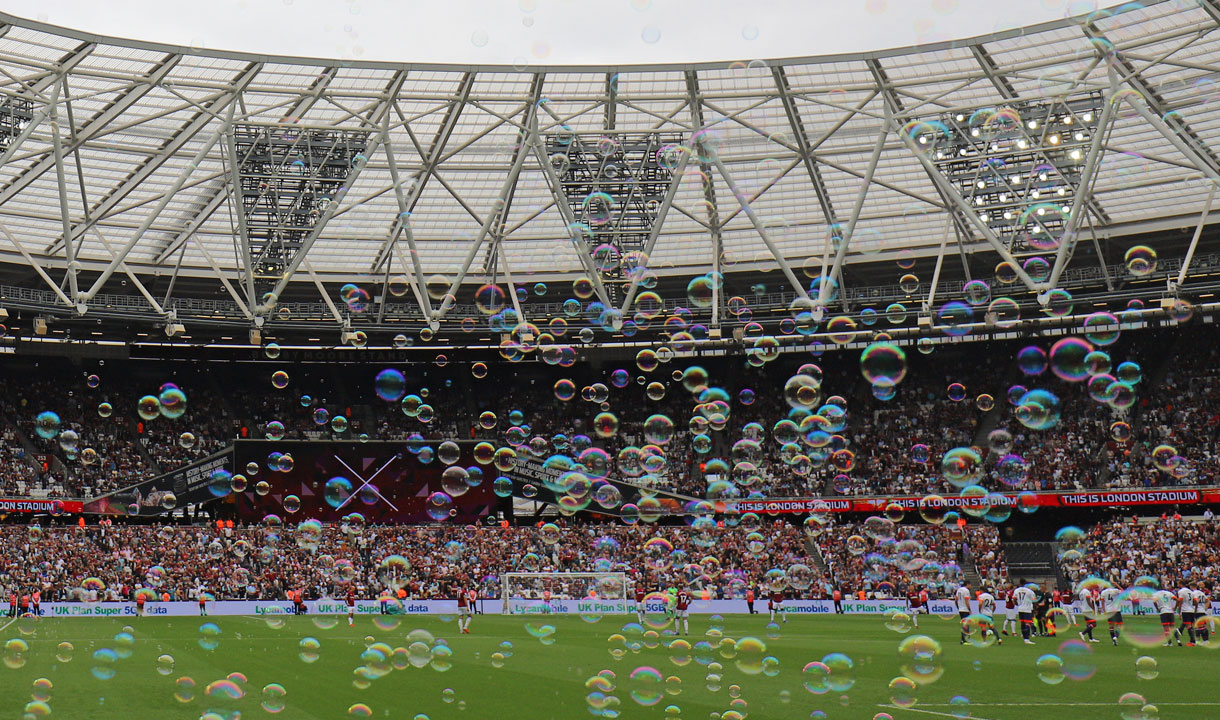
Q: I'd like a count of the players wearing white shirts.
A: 8